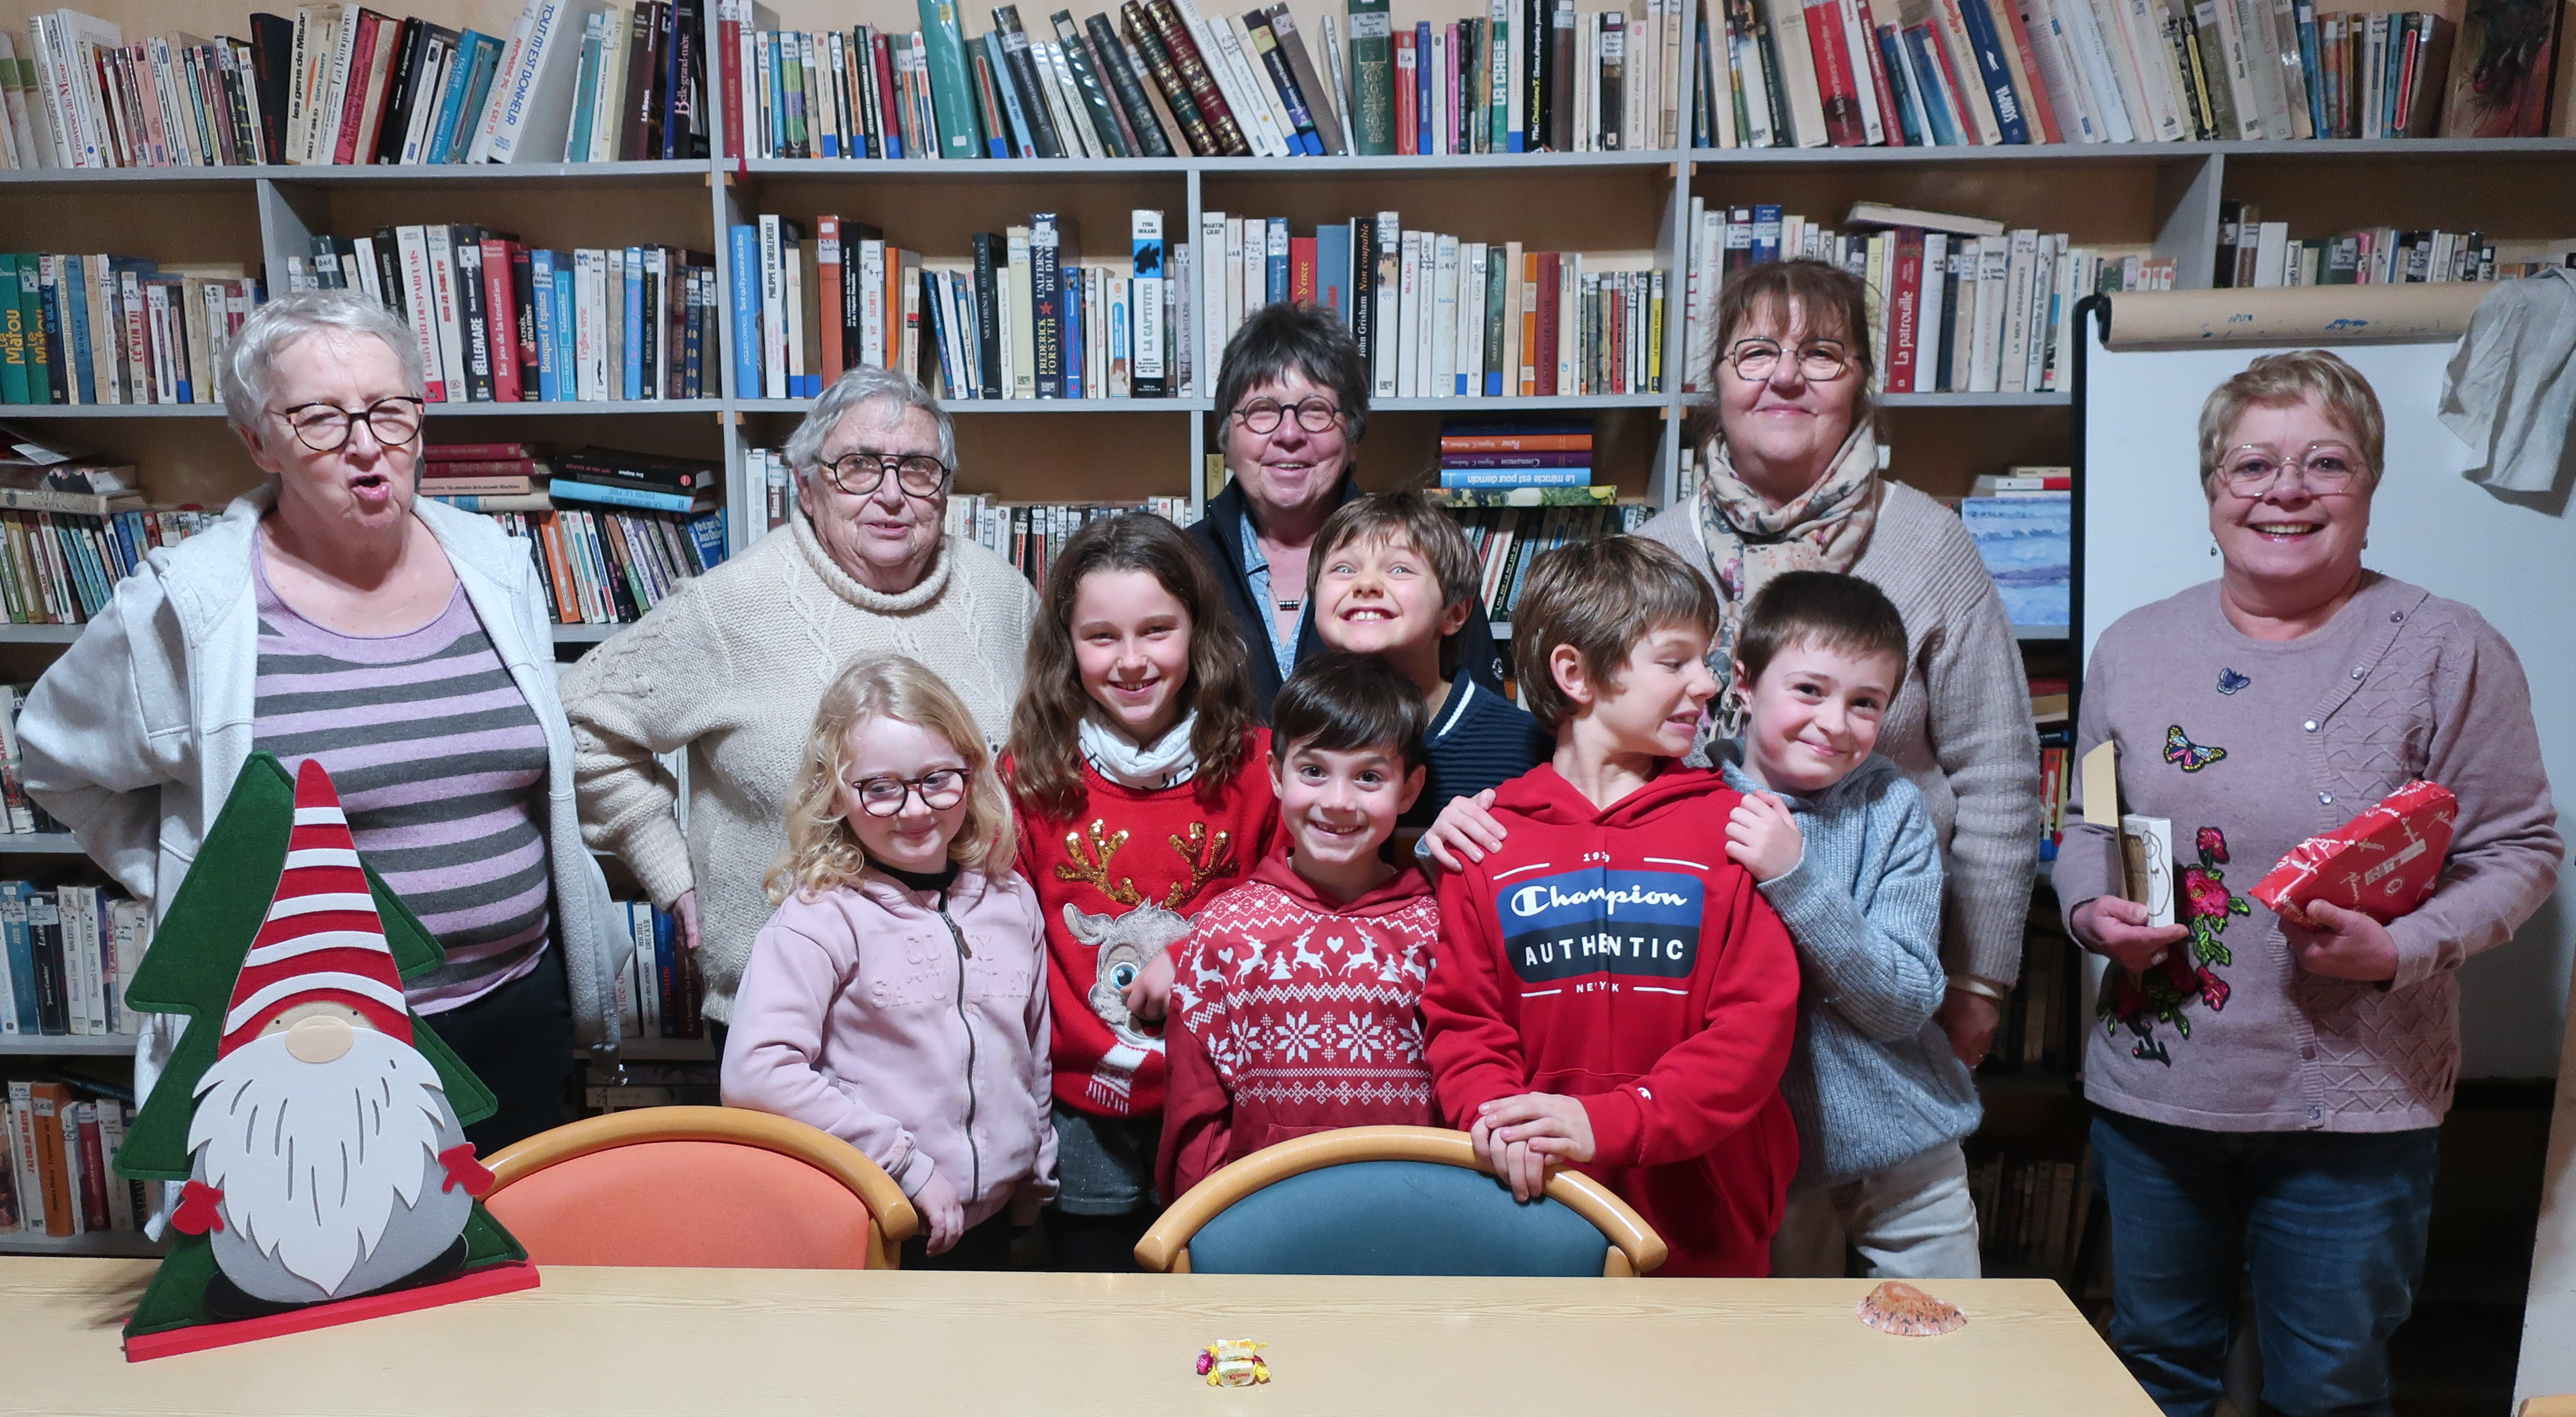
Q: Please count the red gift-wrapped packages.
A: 1